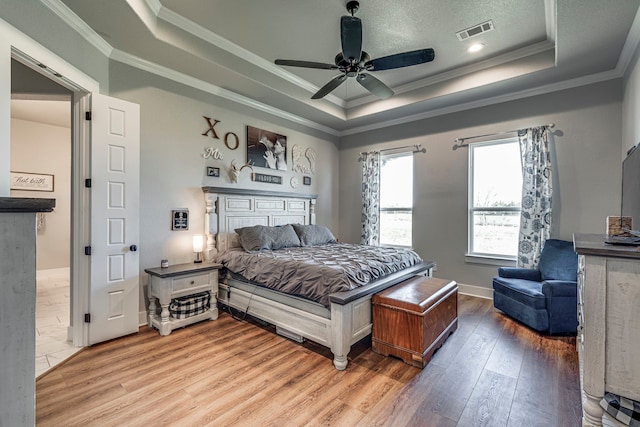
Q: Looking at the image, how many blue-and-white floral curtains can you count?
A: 2